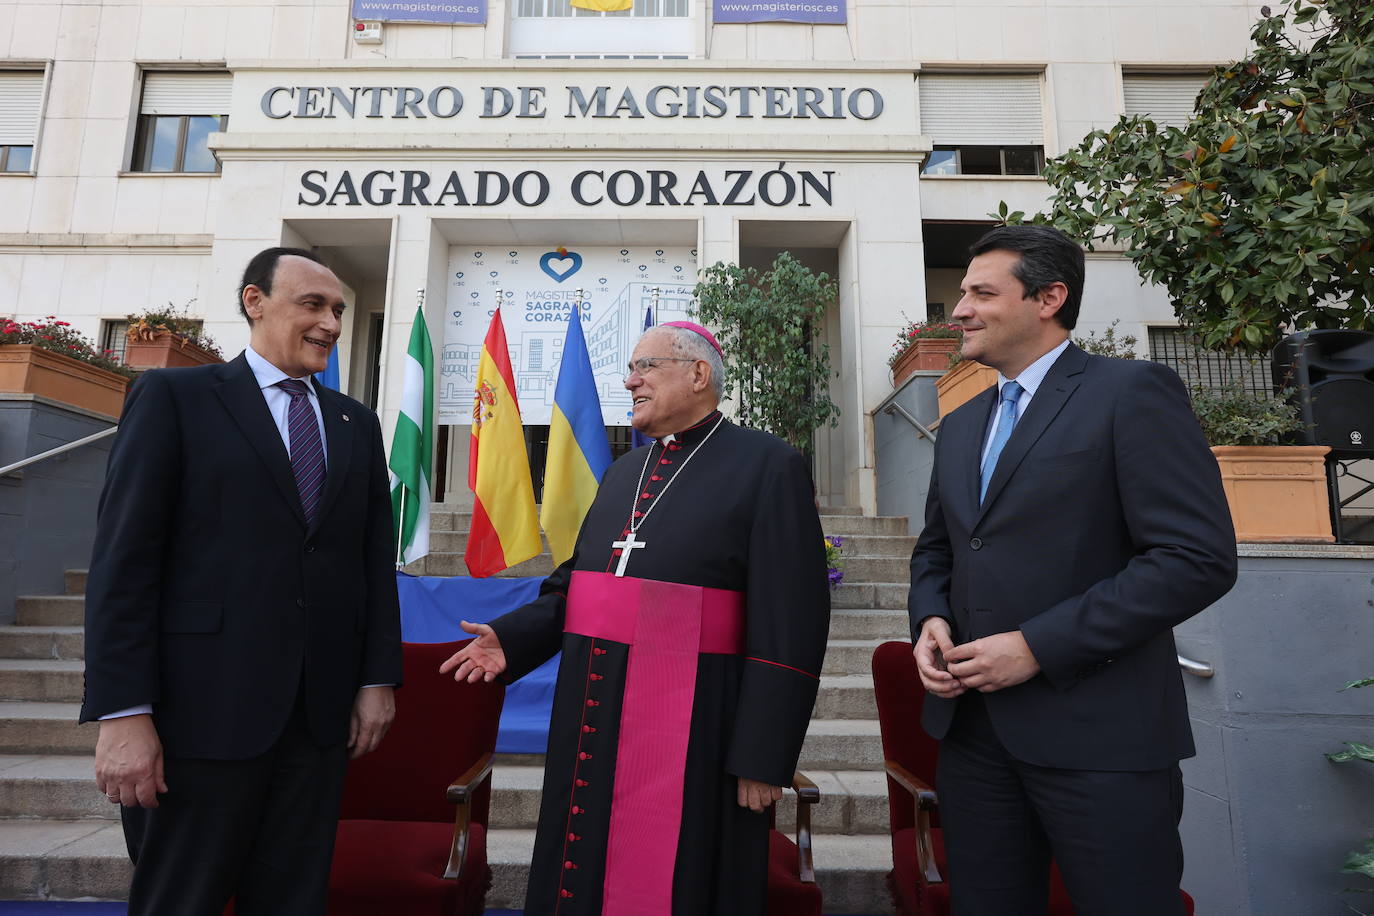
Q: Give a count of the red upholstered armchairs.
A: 3